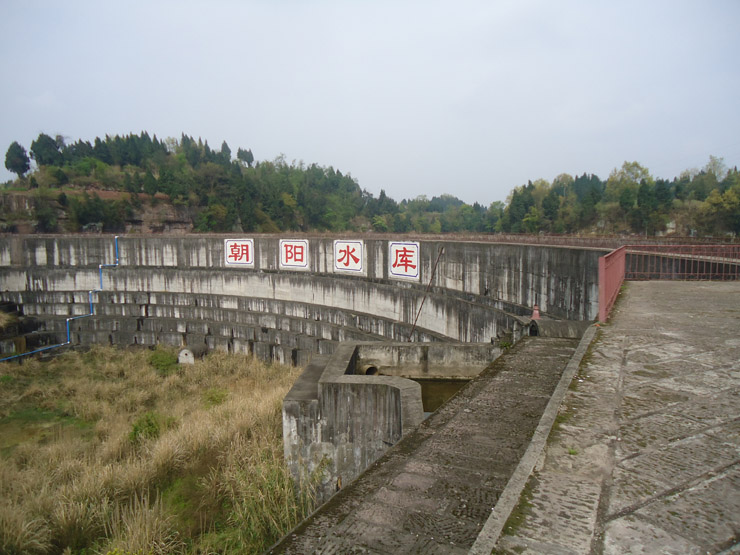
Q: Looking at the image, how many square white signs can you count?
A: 4